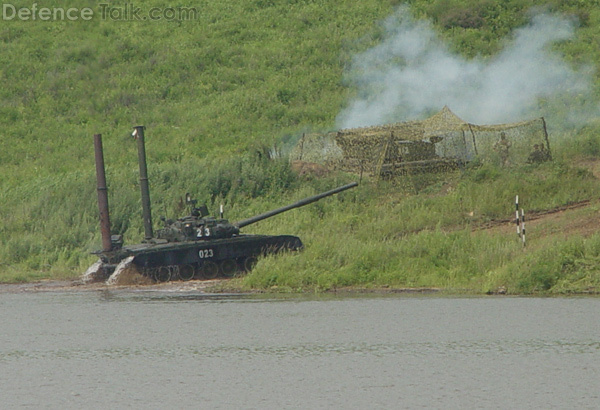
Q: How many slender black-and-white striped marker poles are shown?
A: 2